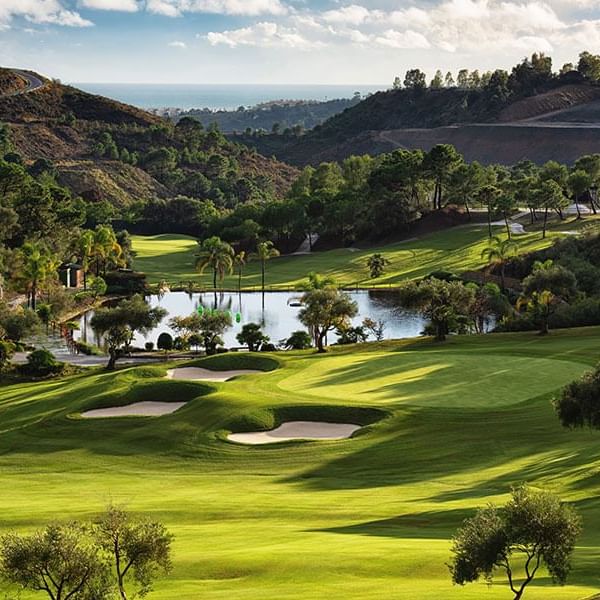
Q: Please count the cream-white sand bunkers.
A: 3